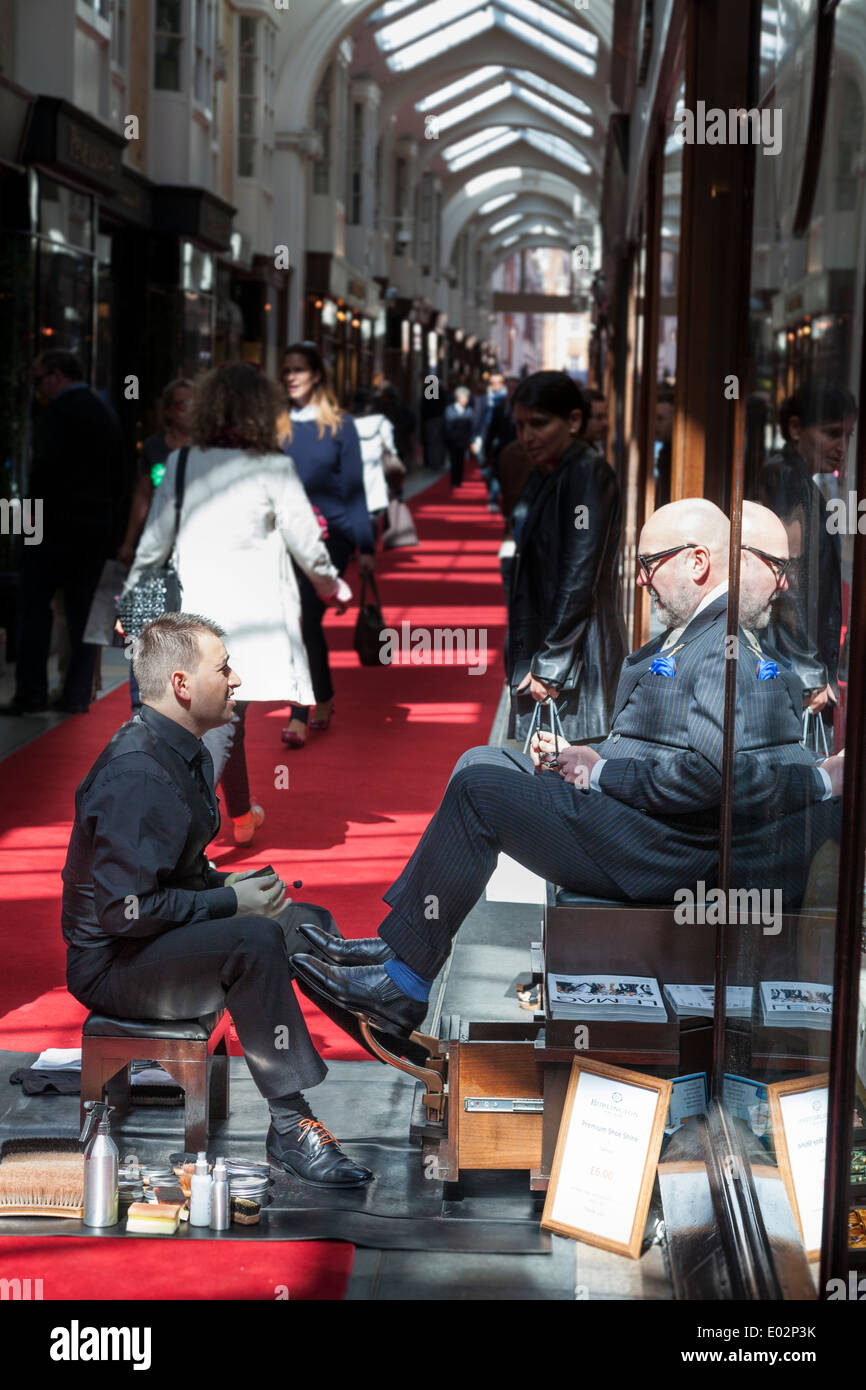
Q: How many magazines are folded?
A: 0